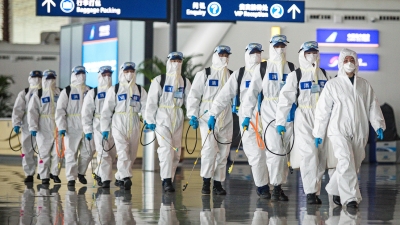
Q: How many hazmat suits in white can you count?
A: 11